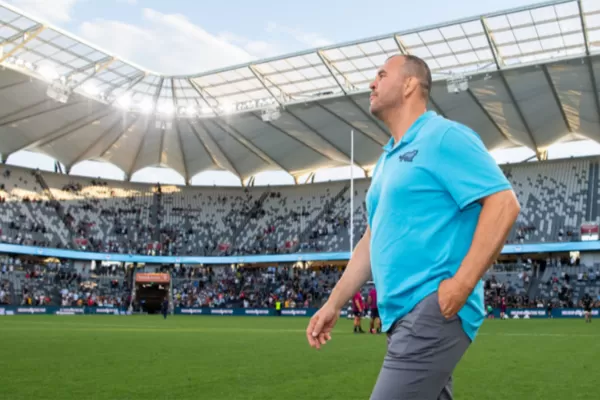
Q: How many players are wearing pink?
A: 2